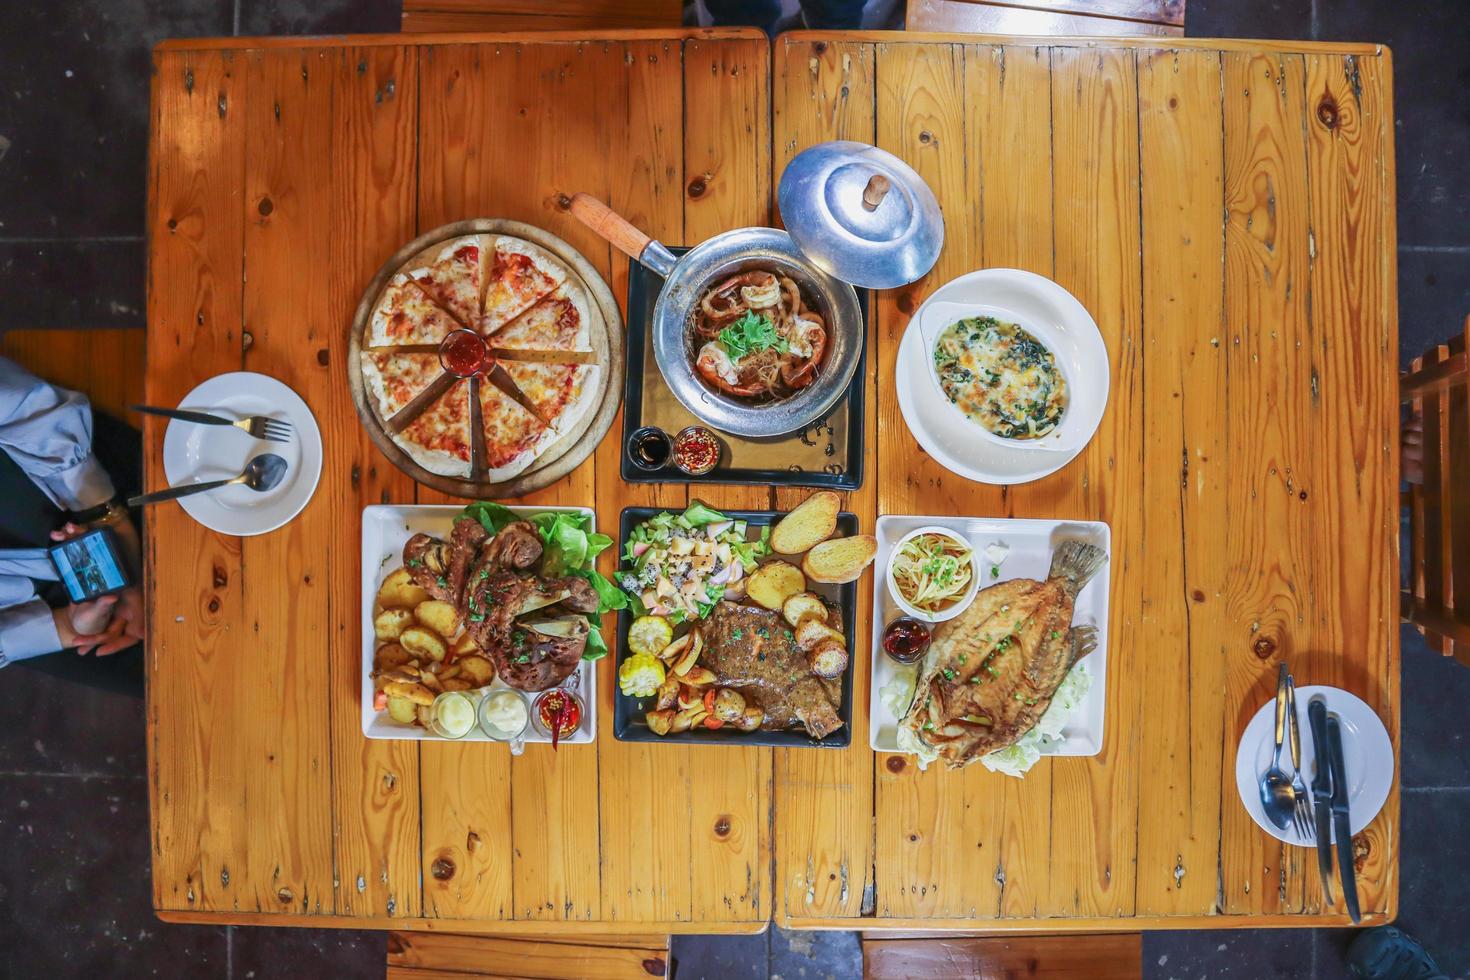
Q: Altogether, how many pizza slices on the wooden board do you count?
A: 8